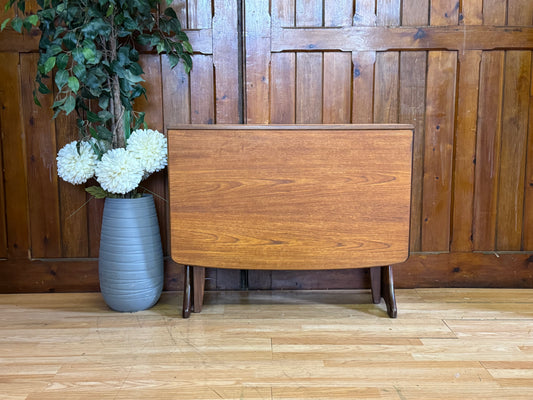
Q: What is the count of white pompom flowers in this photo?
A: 3